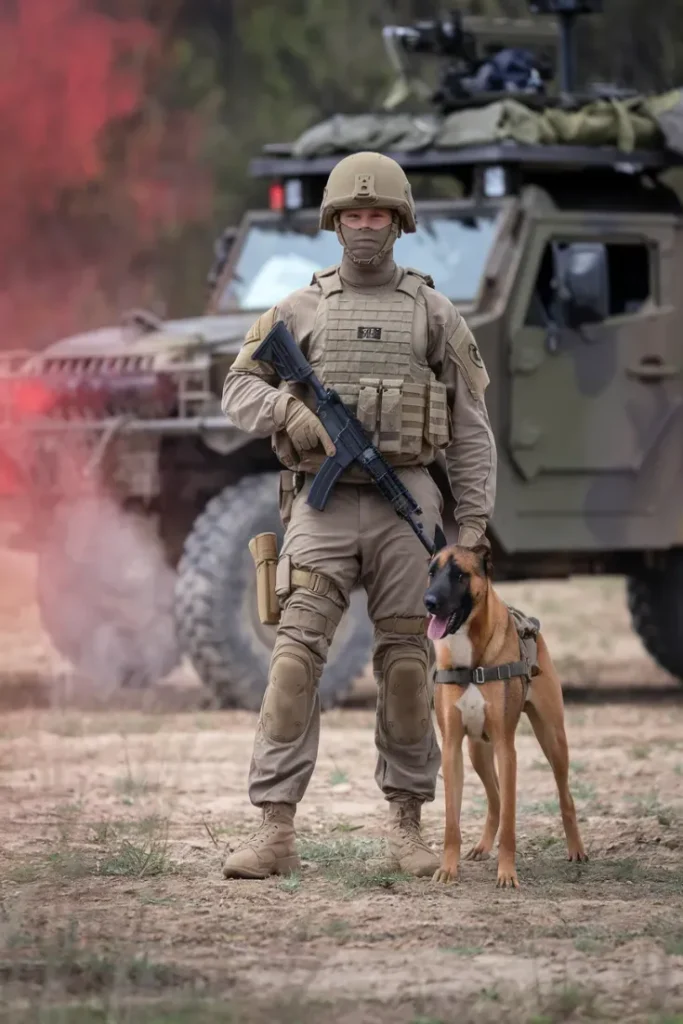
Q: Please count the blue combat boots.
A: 0